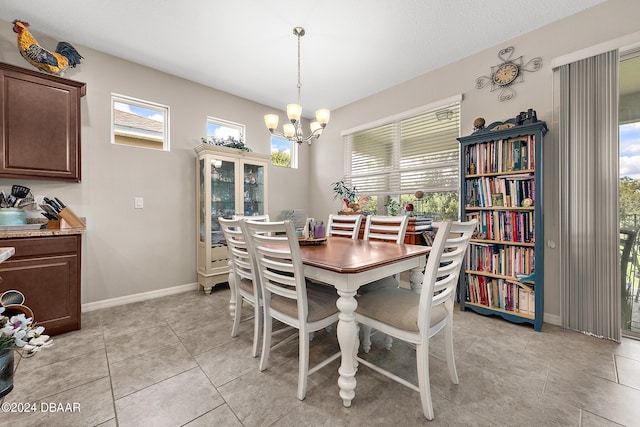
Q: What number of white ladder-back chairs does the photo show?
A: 6